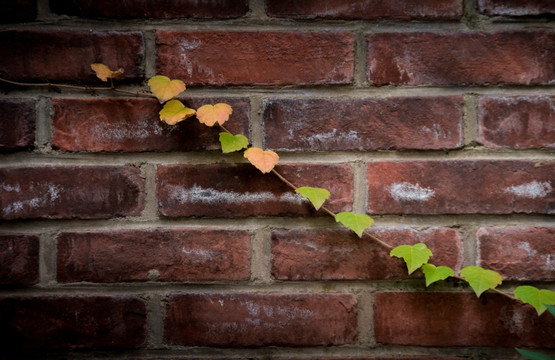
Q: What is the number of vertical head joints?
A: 15